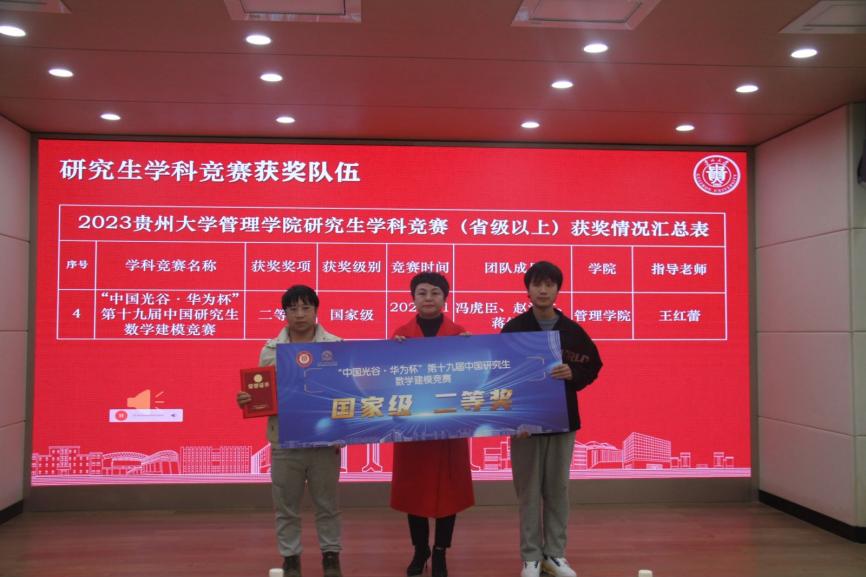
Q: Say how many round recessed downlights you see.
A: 12